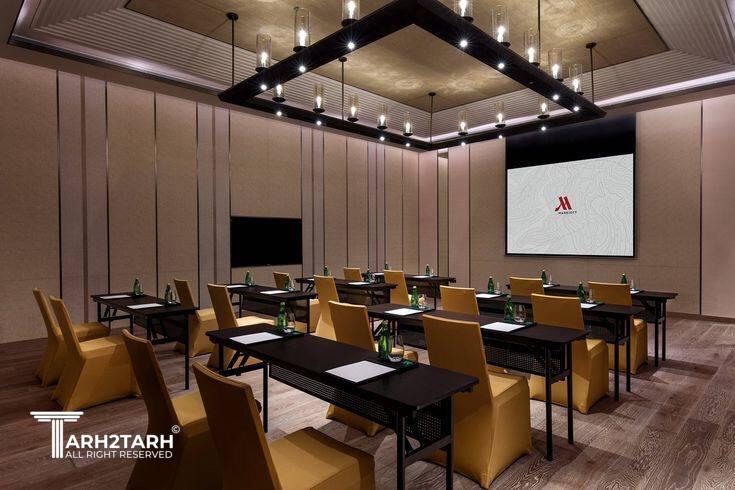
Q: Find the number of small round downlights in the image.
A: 14